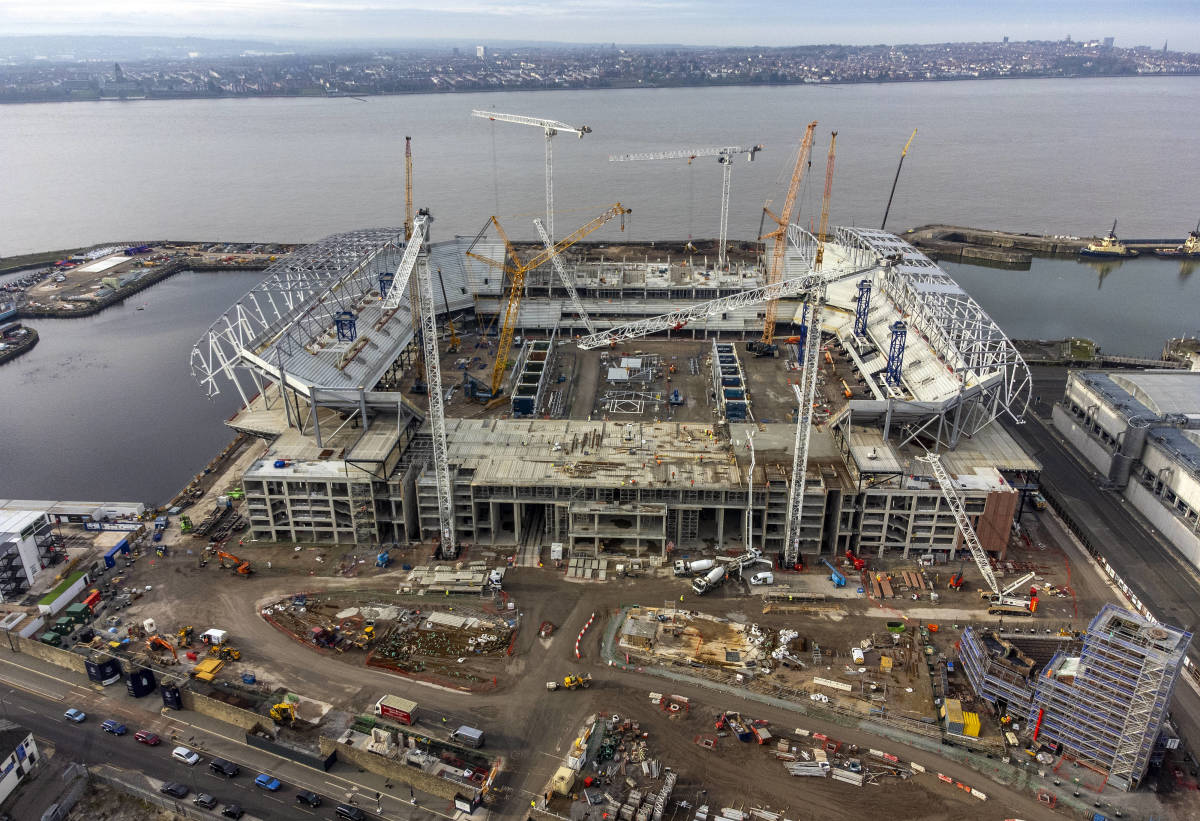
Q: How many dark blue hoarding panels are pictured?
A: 3